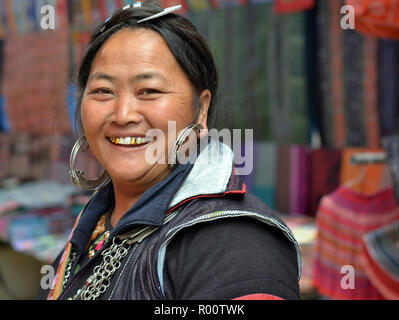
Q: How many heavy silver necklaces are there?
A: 1